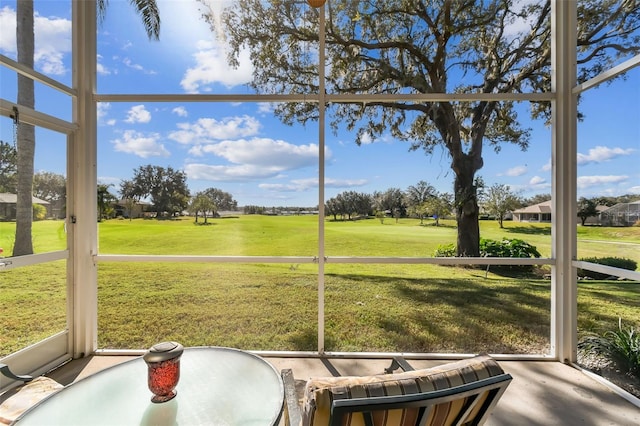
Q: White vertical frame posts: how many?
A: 3